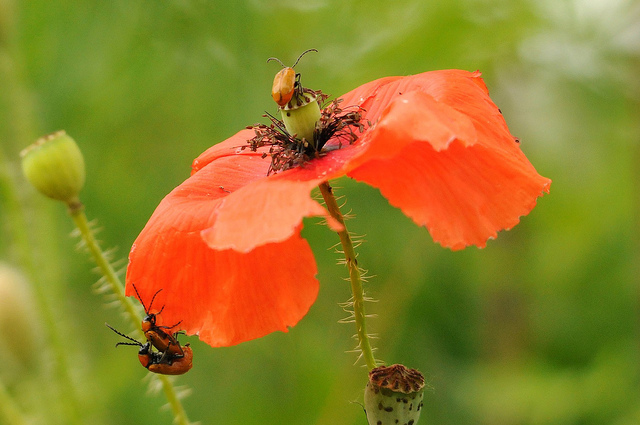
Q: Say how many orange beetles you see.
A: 3